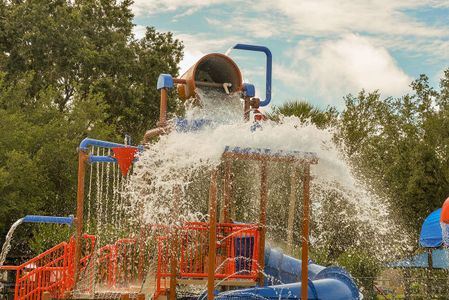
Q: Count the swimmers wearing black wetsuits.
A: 0